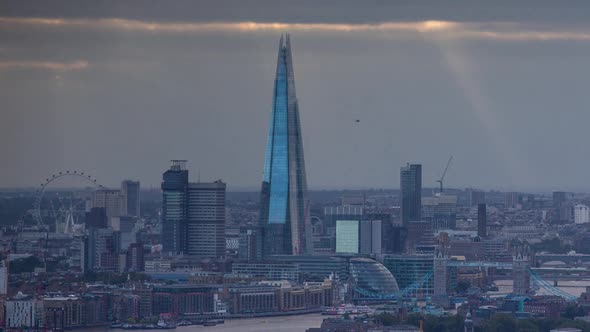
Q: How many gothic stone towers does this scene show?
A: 2